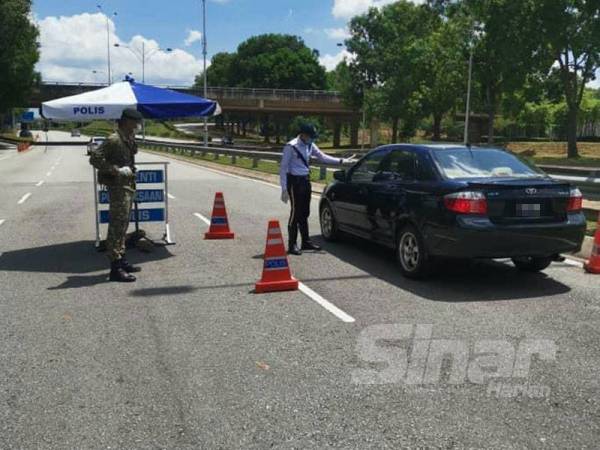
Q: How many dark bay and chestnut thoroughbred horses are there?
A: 0